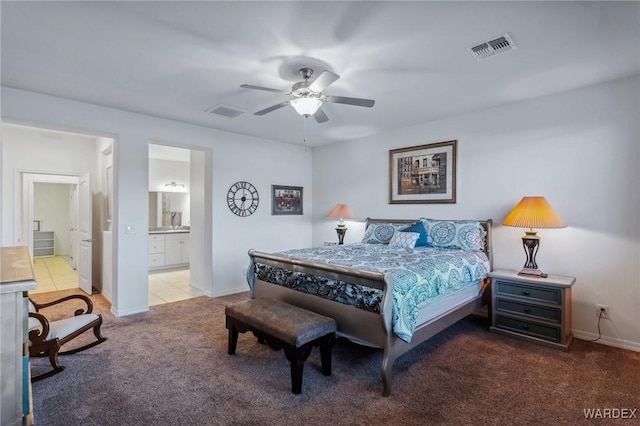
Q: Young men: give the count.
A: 0